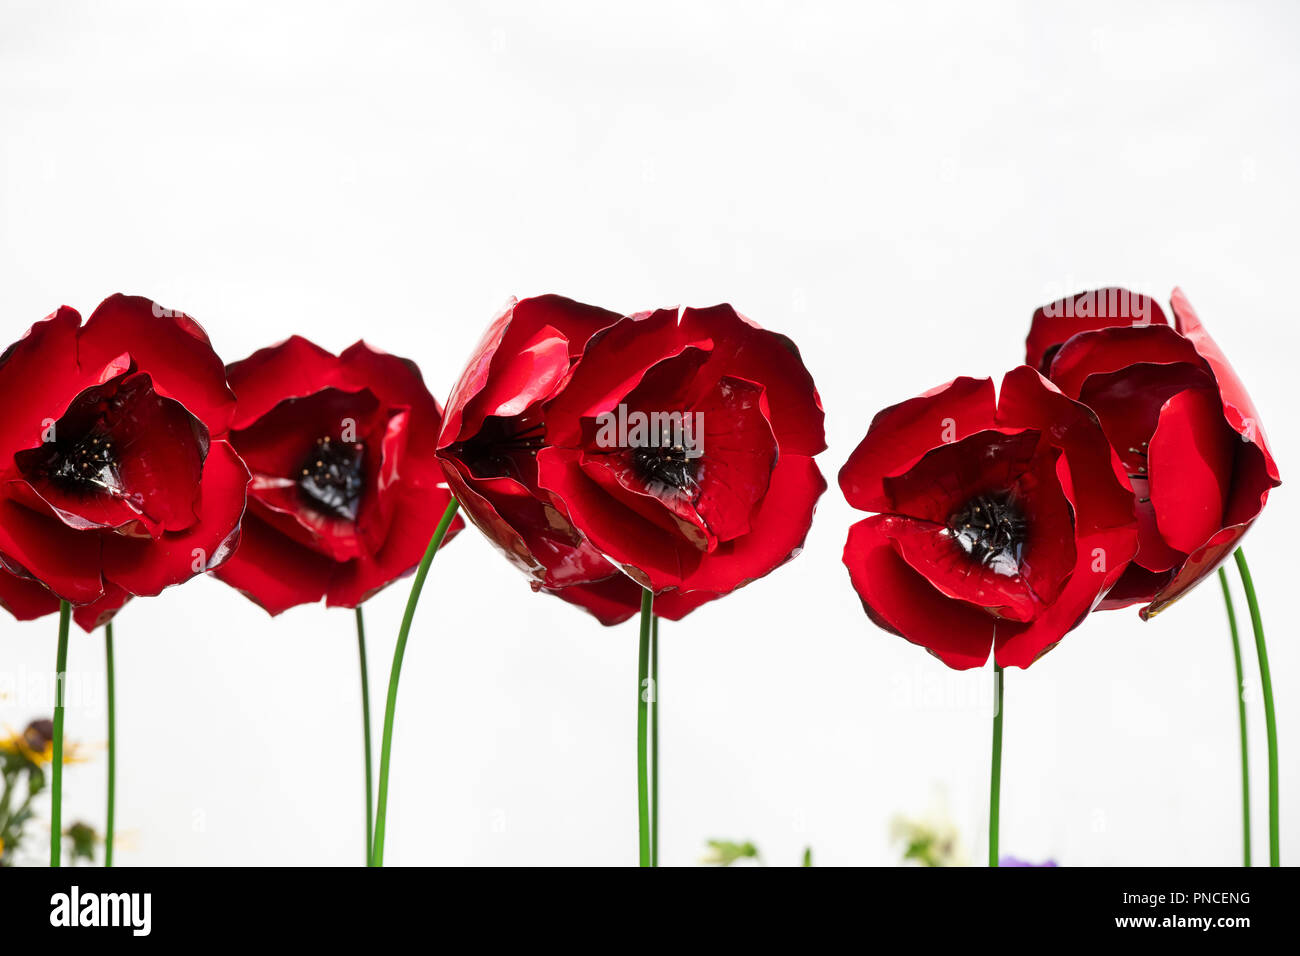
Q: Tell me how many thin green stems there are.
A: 9